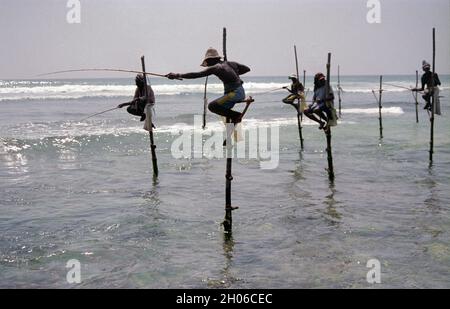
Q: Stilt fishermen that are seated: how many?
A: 5